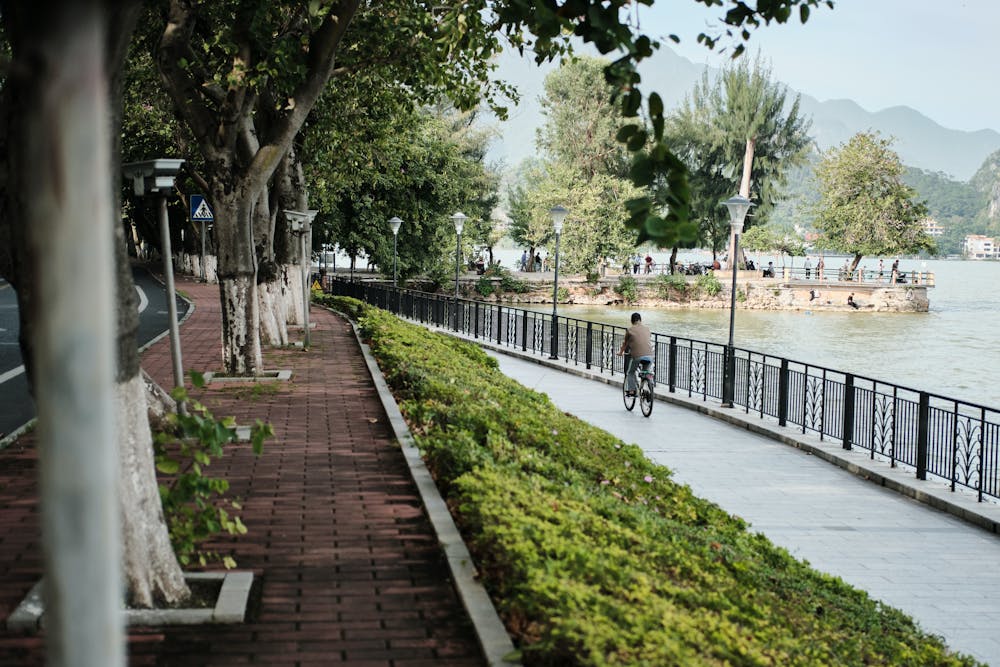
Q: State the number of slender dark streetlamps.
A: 4